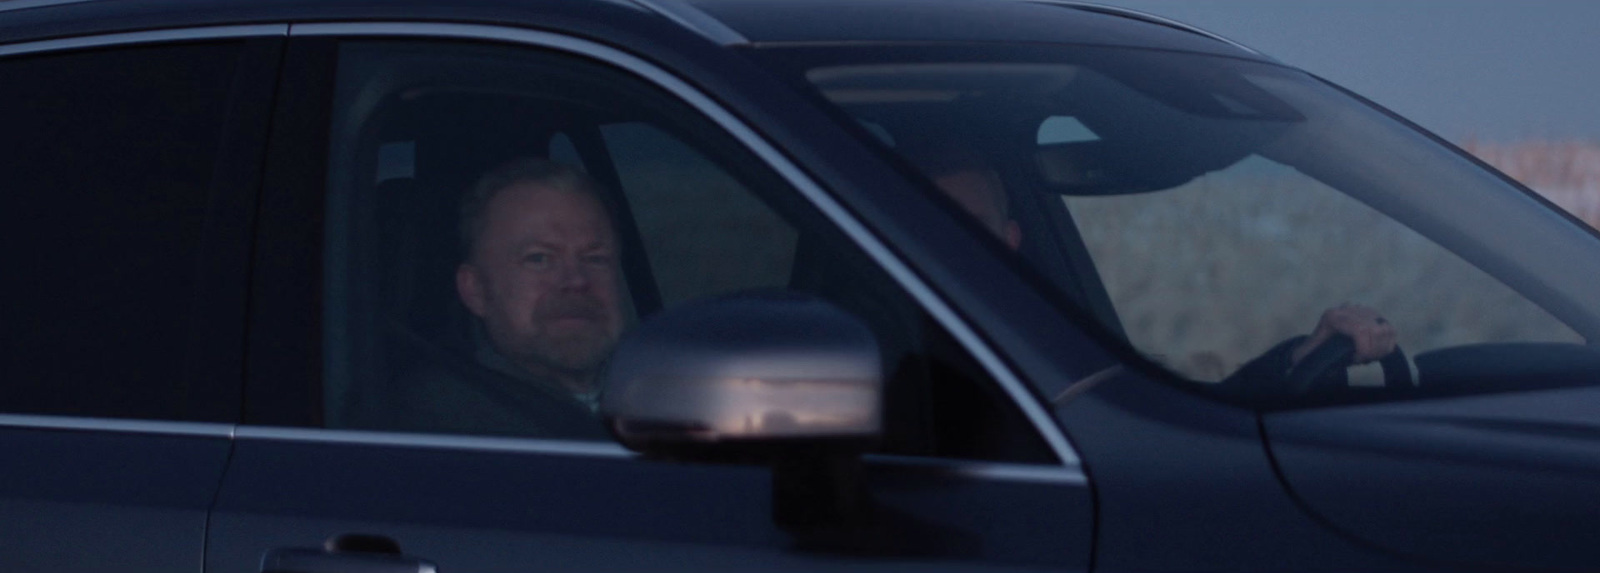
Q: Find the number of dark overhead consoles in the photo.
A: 1